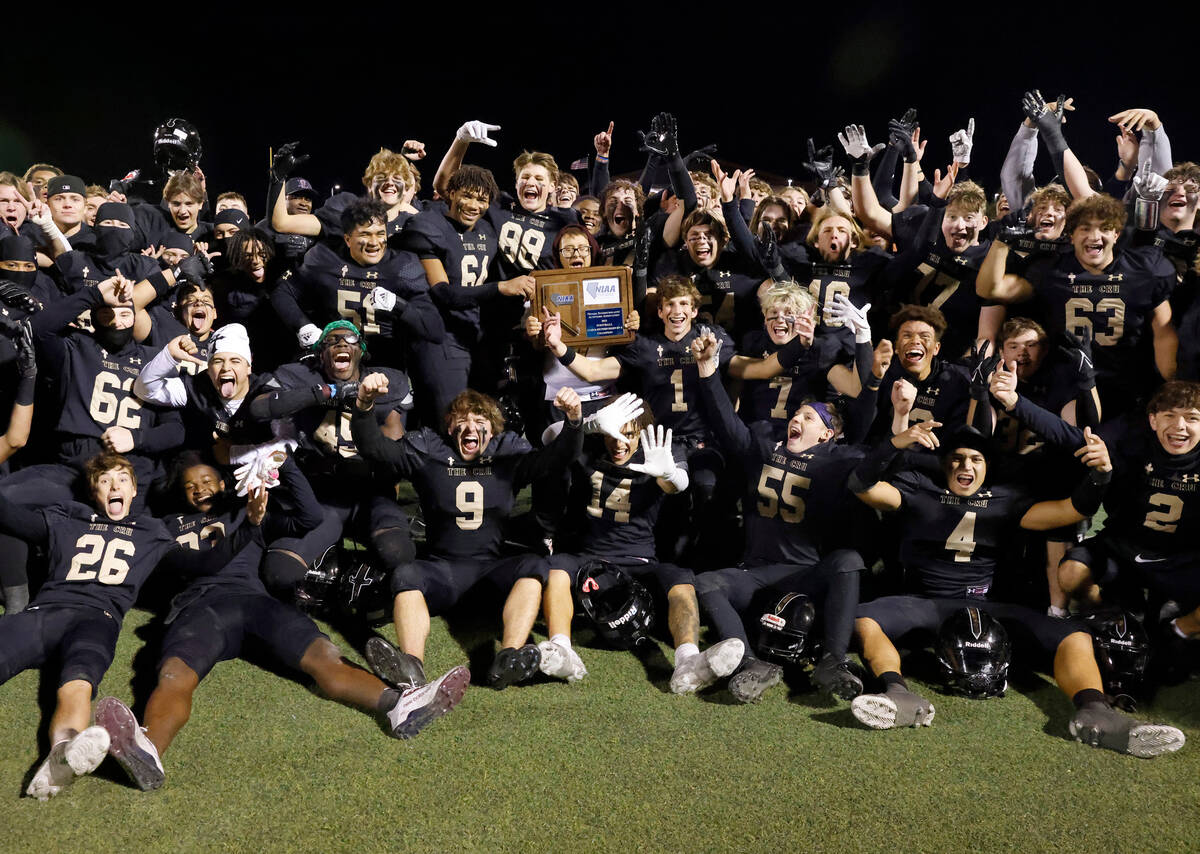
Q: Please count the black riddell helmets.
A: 7